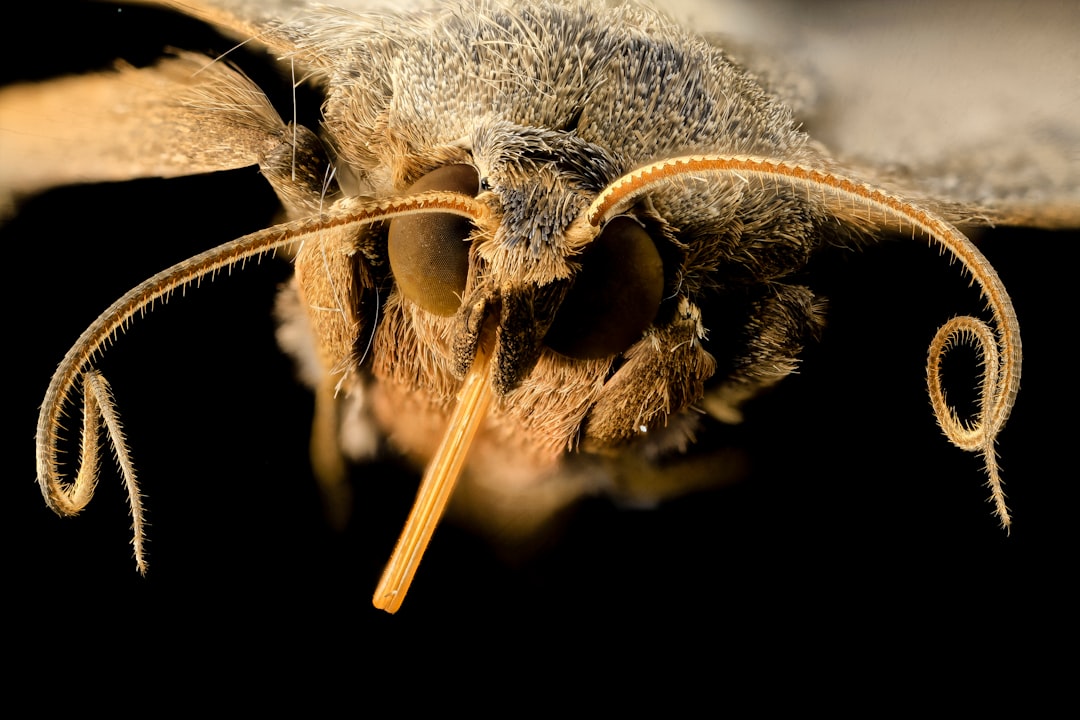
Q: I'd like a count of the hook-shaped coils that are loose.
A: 2